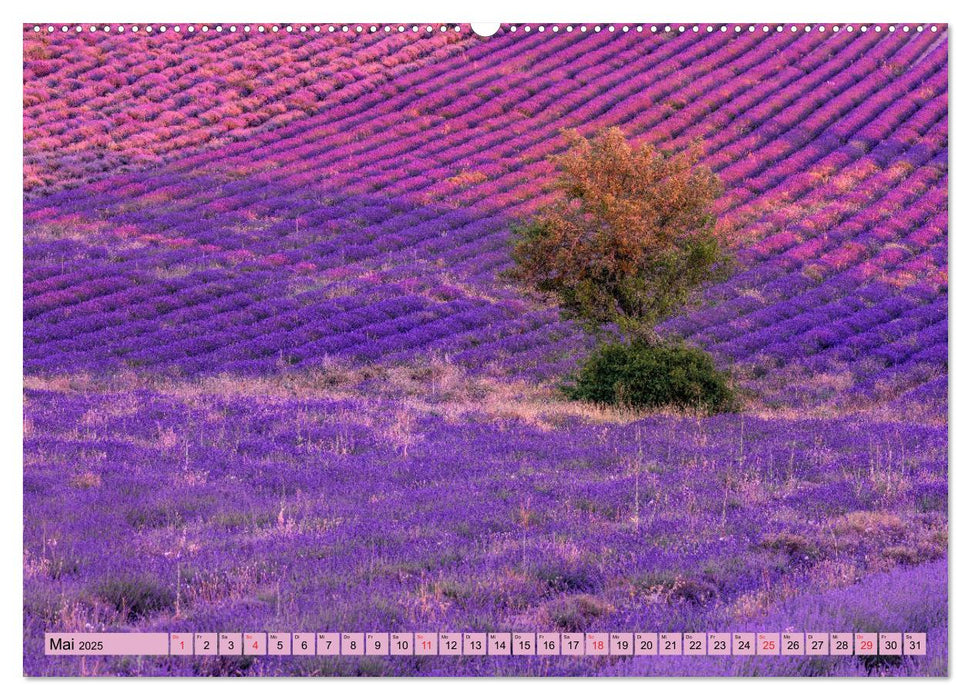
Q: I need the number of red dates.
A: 6